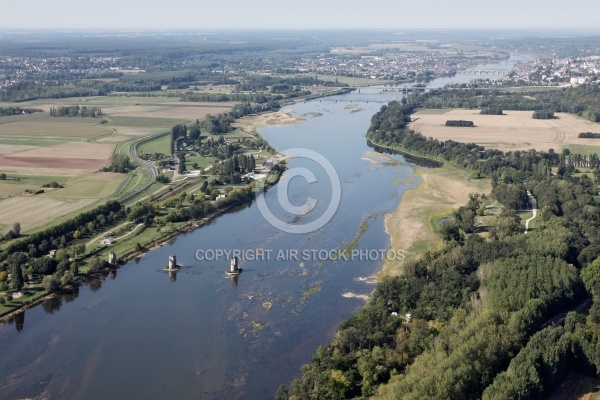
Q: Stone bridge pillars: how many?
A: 3